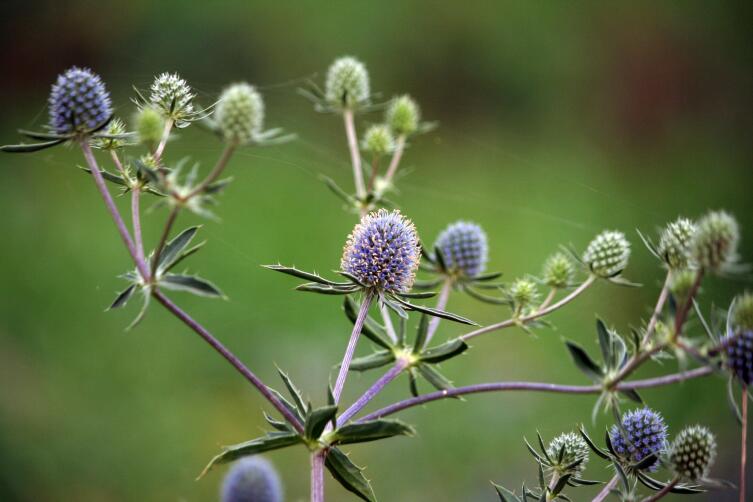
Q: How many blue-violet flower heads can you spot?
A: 6